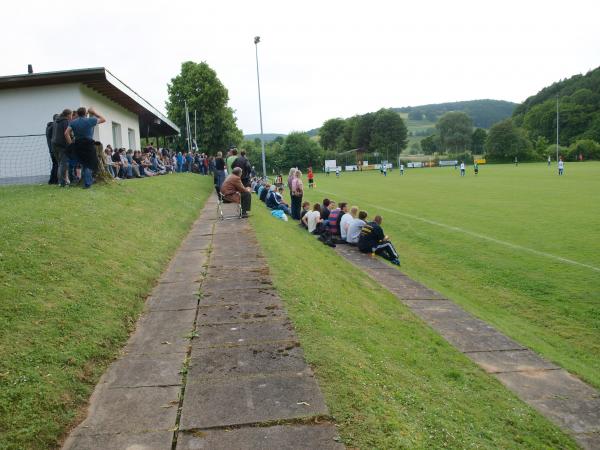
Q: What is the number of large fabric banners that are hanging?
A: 0